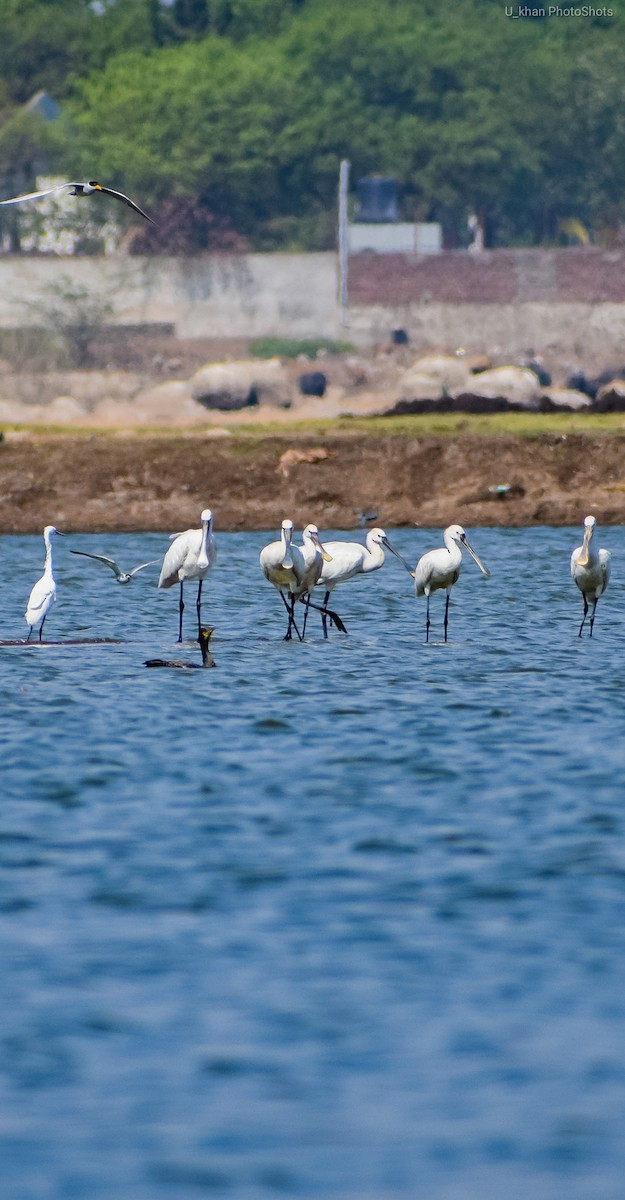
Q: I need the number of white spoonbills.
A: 6